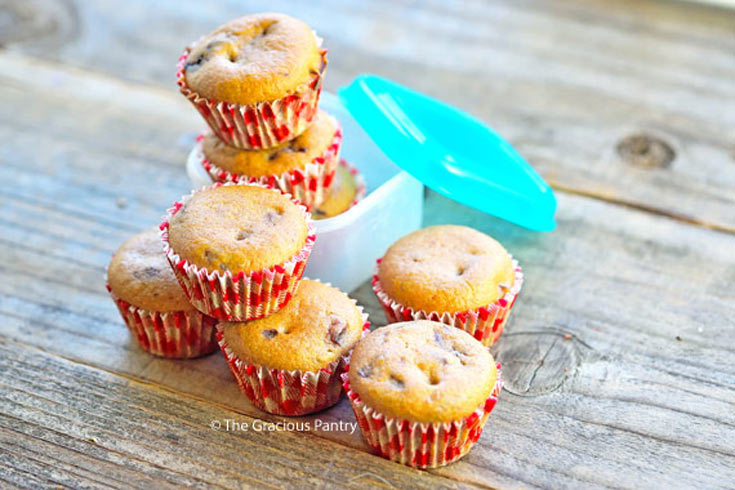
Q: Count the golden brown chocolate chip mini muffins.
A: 8